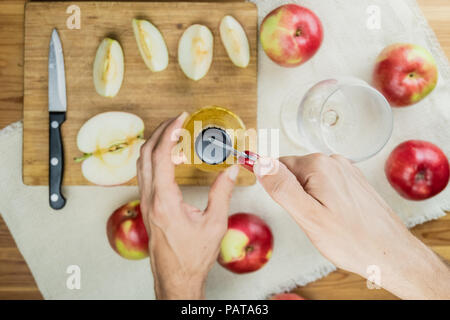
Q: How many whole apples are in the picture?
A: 5